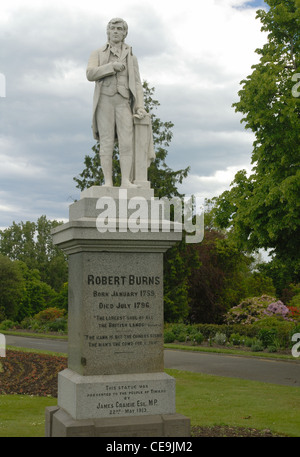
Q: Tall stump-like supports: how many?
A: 1